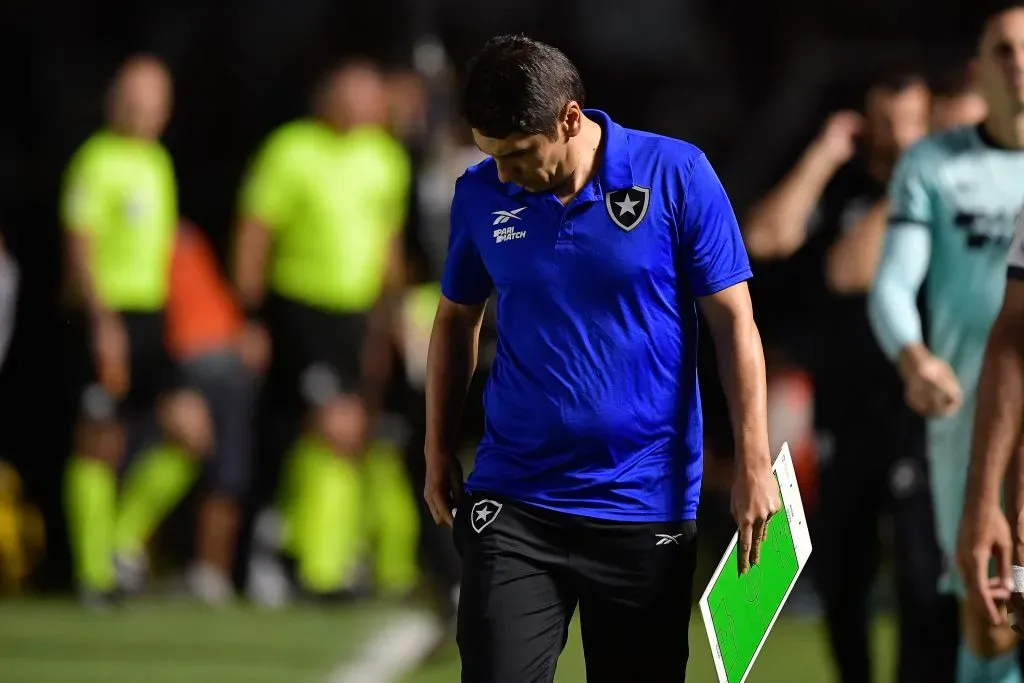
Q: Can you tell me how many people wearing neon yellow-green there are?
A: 2